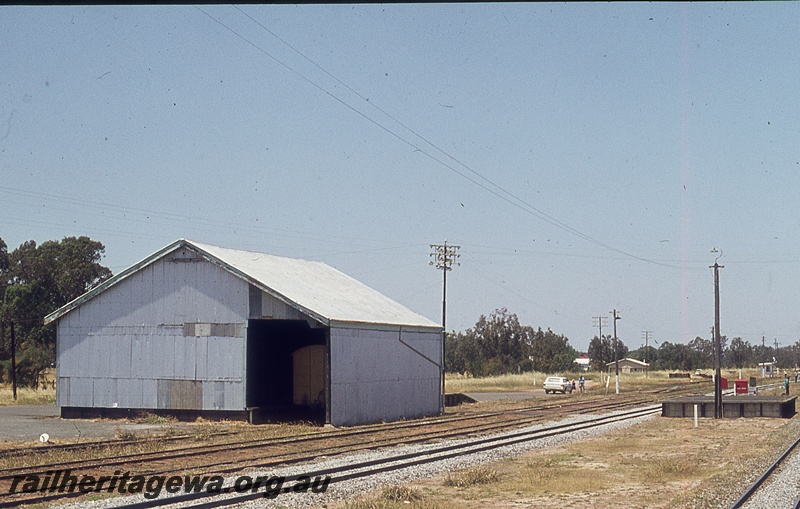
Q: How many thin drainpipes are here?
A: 1